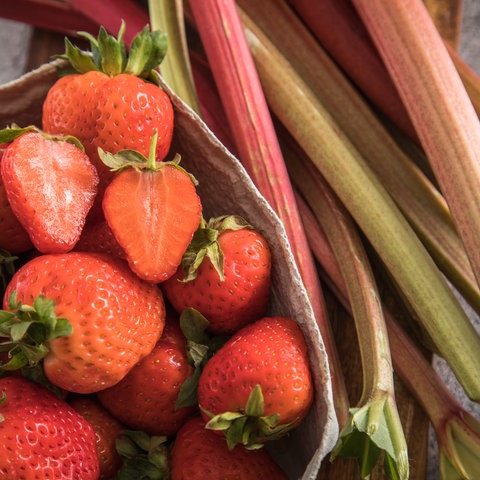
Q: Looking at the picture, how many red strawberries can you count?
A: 12